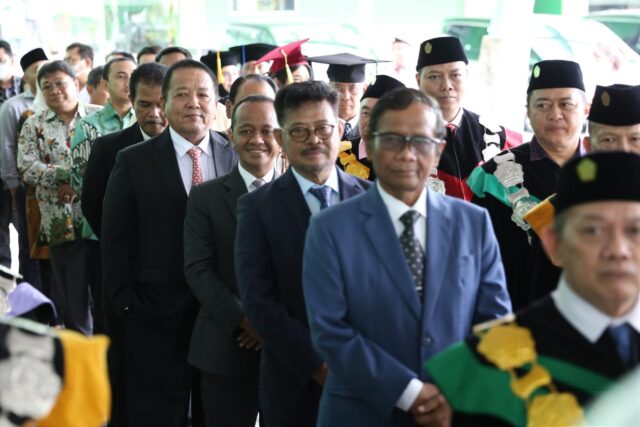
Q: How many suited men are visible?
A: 5